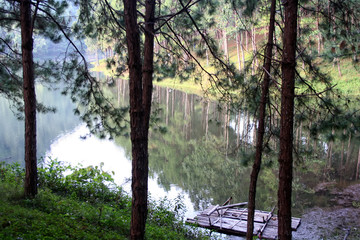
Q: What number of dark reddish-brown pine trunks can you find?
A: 4